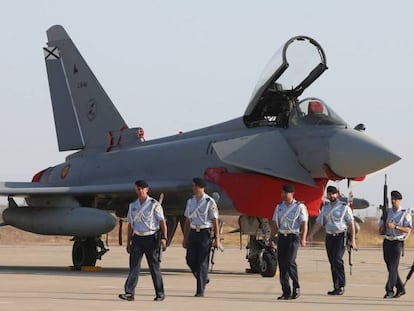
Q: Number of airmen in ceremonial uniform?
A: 5